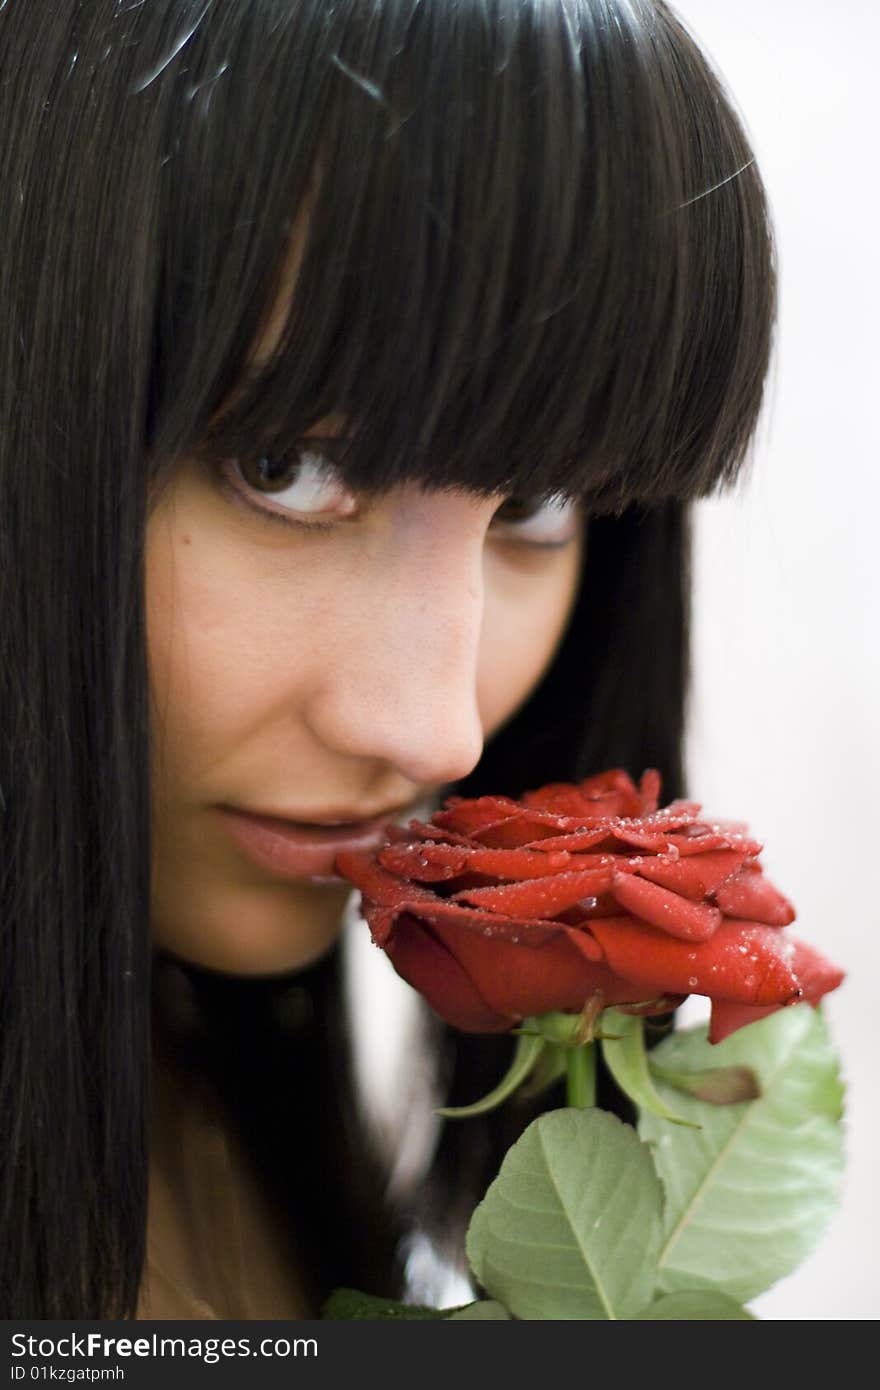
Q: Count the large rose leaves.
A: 2